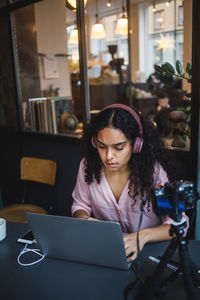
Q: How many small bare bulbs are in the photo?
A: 3